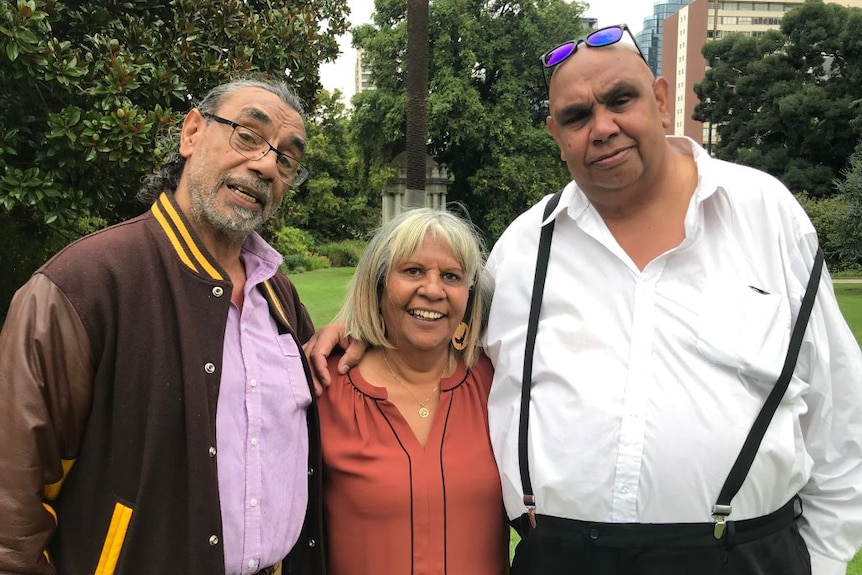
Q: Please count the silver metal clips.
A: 2